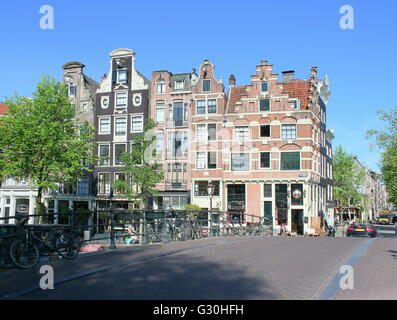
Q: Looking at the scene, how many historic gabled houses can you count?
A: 5